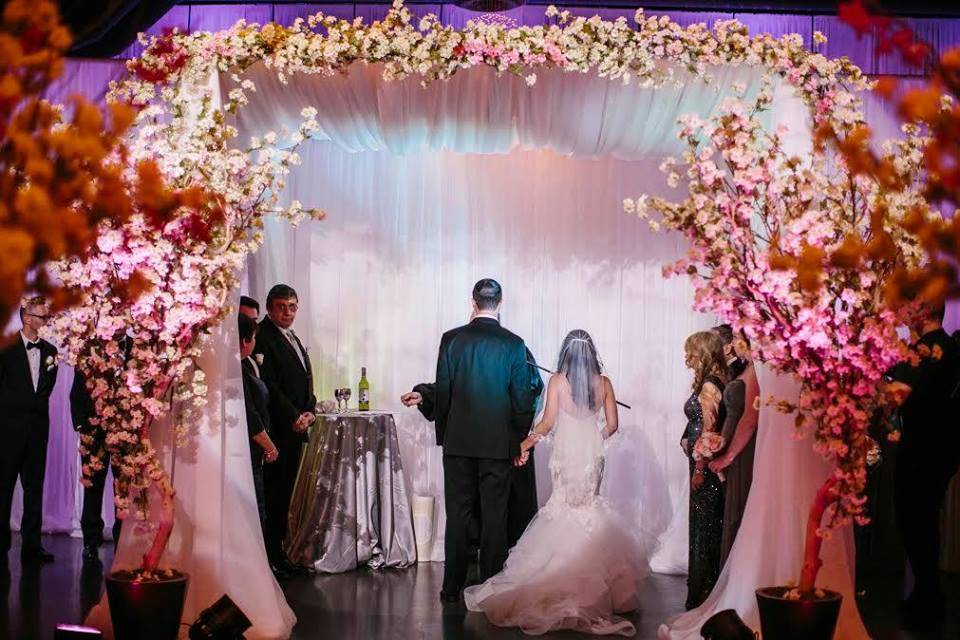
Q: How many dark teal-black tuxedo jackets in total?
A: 1